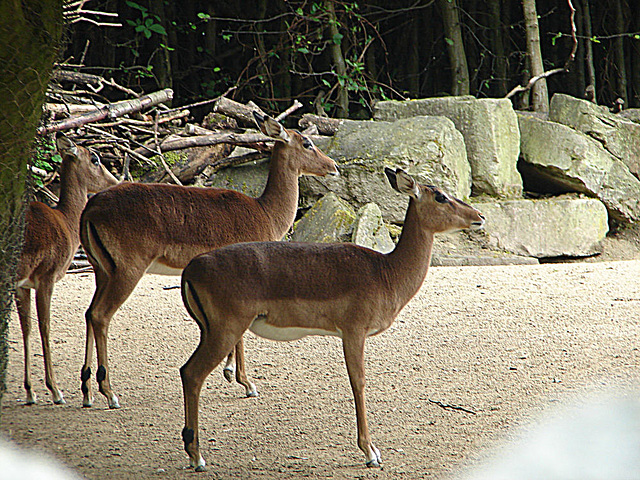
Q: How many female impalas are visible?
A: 3